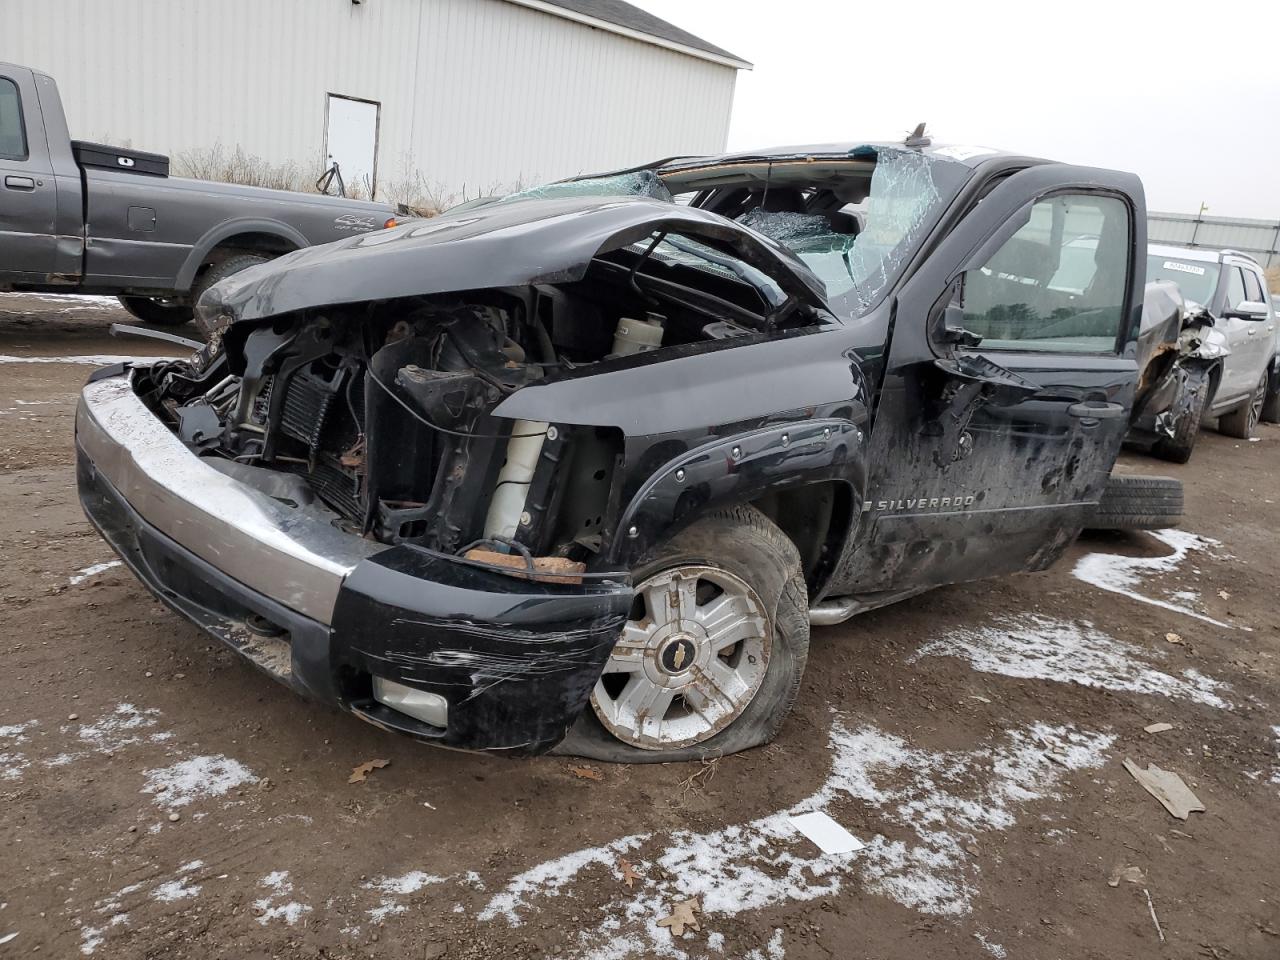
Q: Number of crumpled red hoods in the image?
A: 0